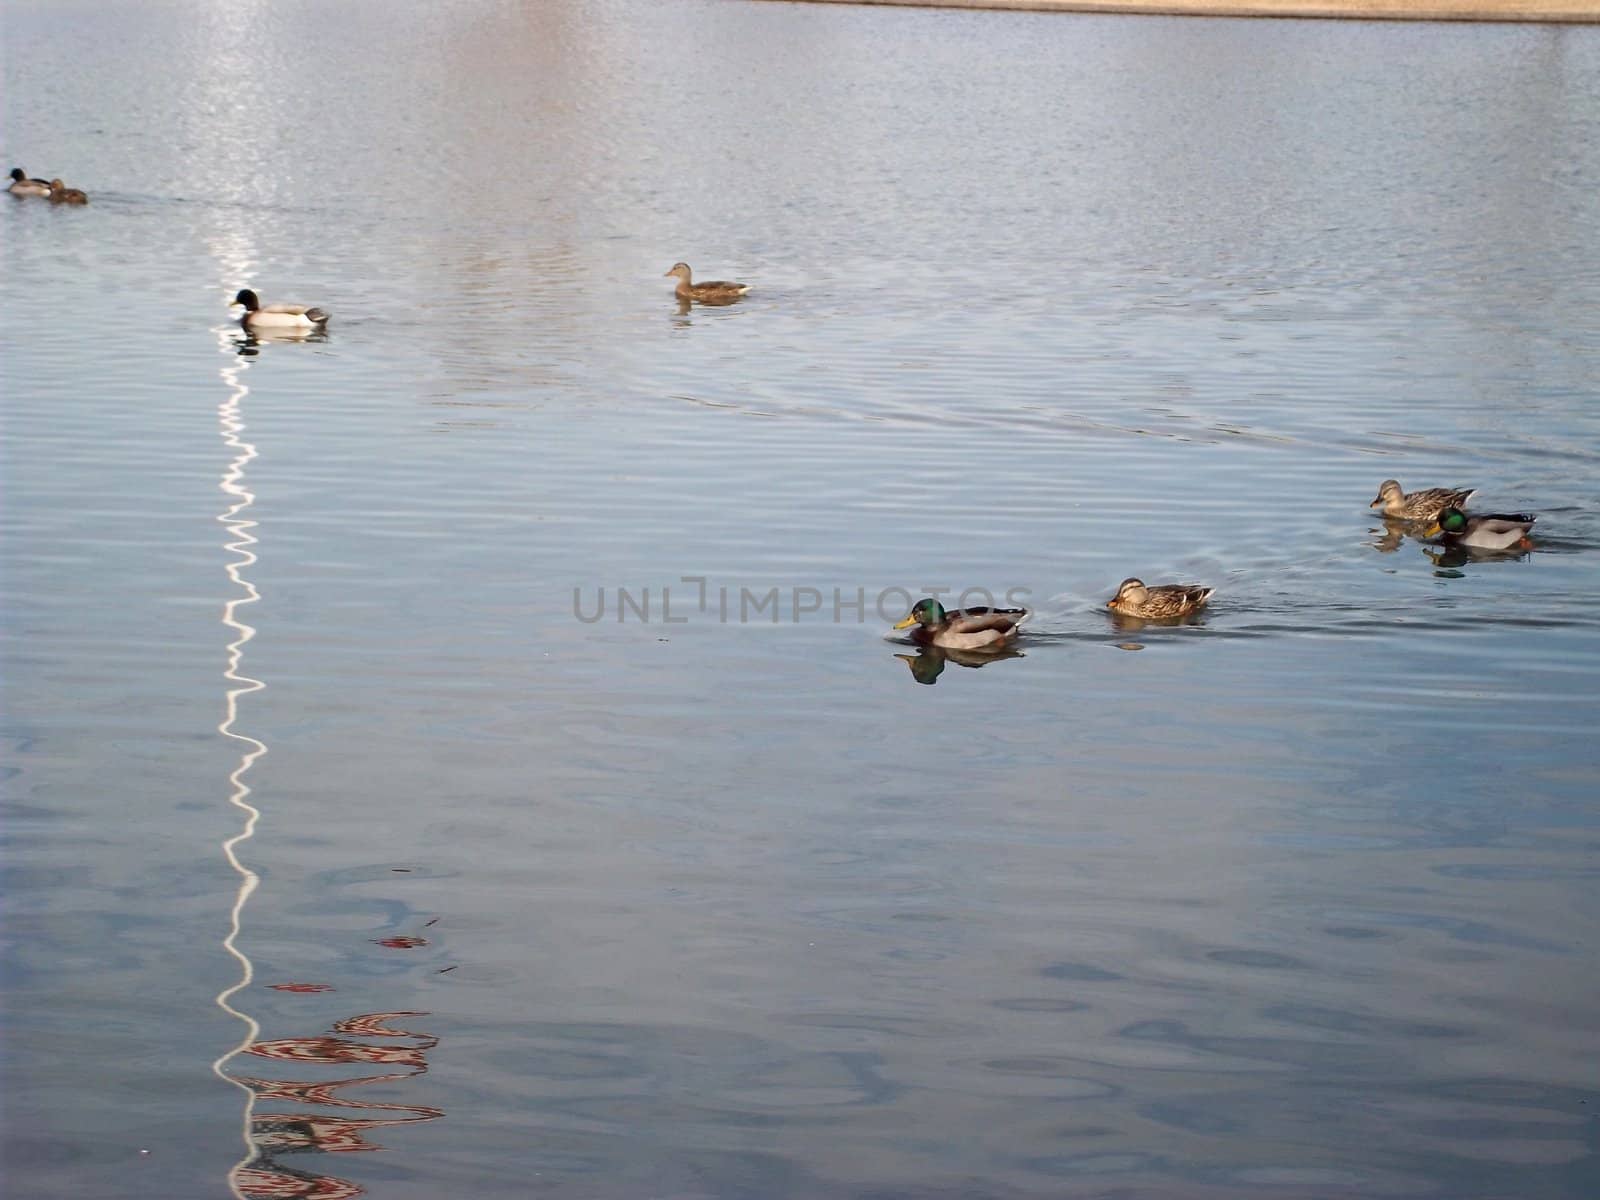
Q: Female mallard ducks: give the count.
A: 4